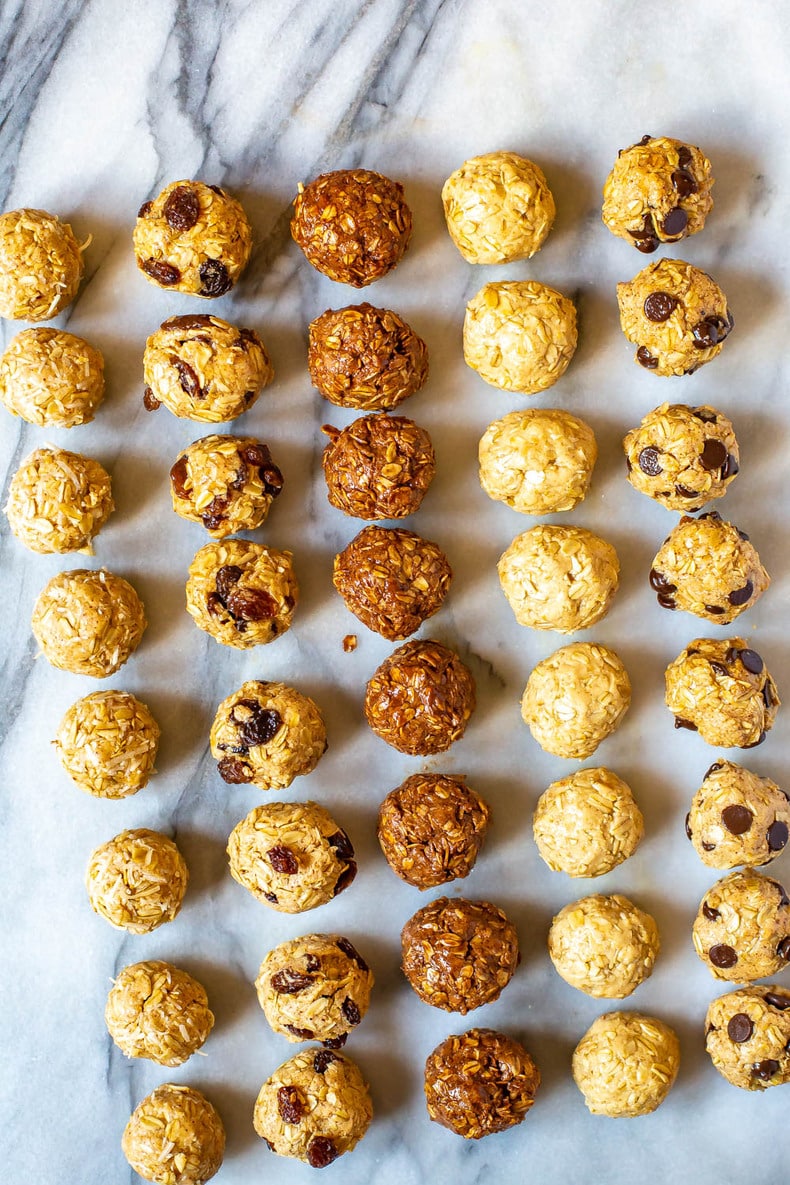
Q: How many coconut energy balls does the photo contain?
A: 8